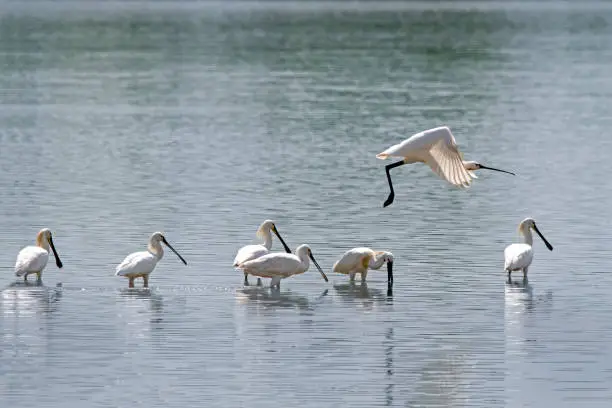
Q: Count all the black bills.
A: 7